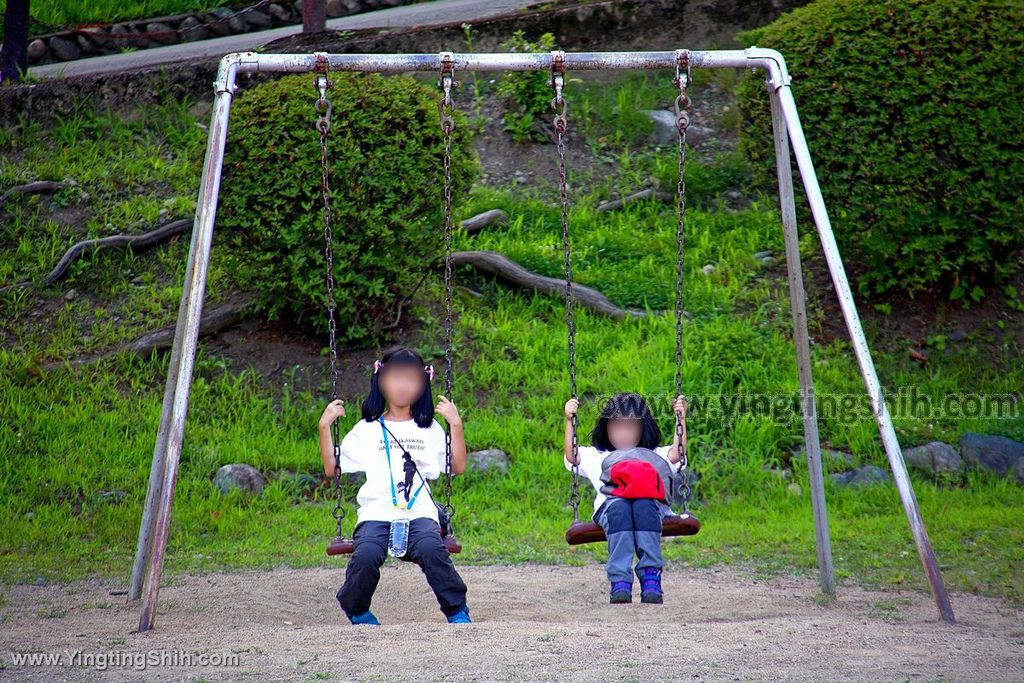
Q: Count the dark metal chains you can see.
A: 4